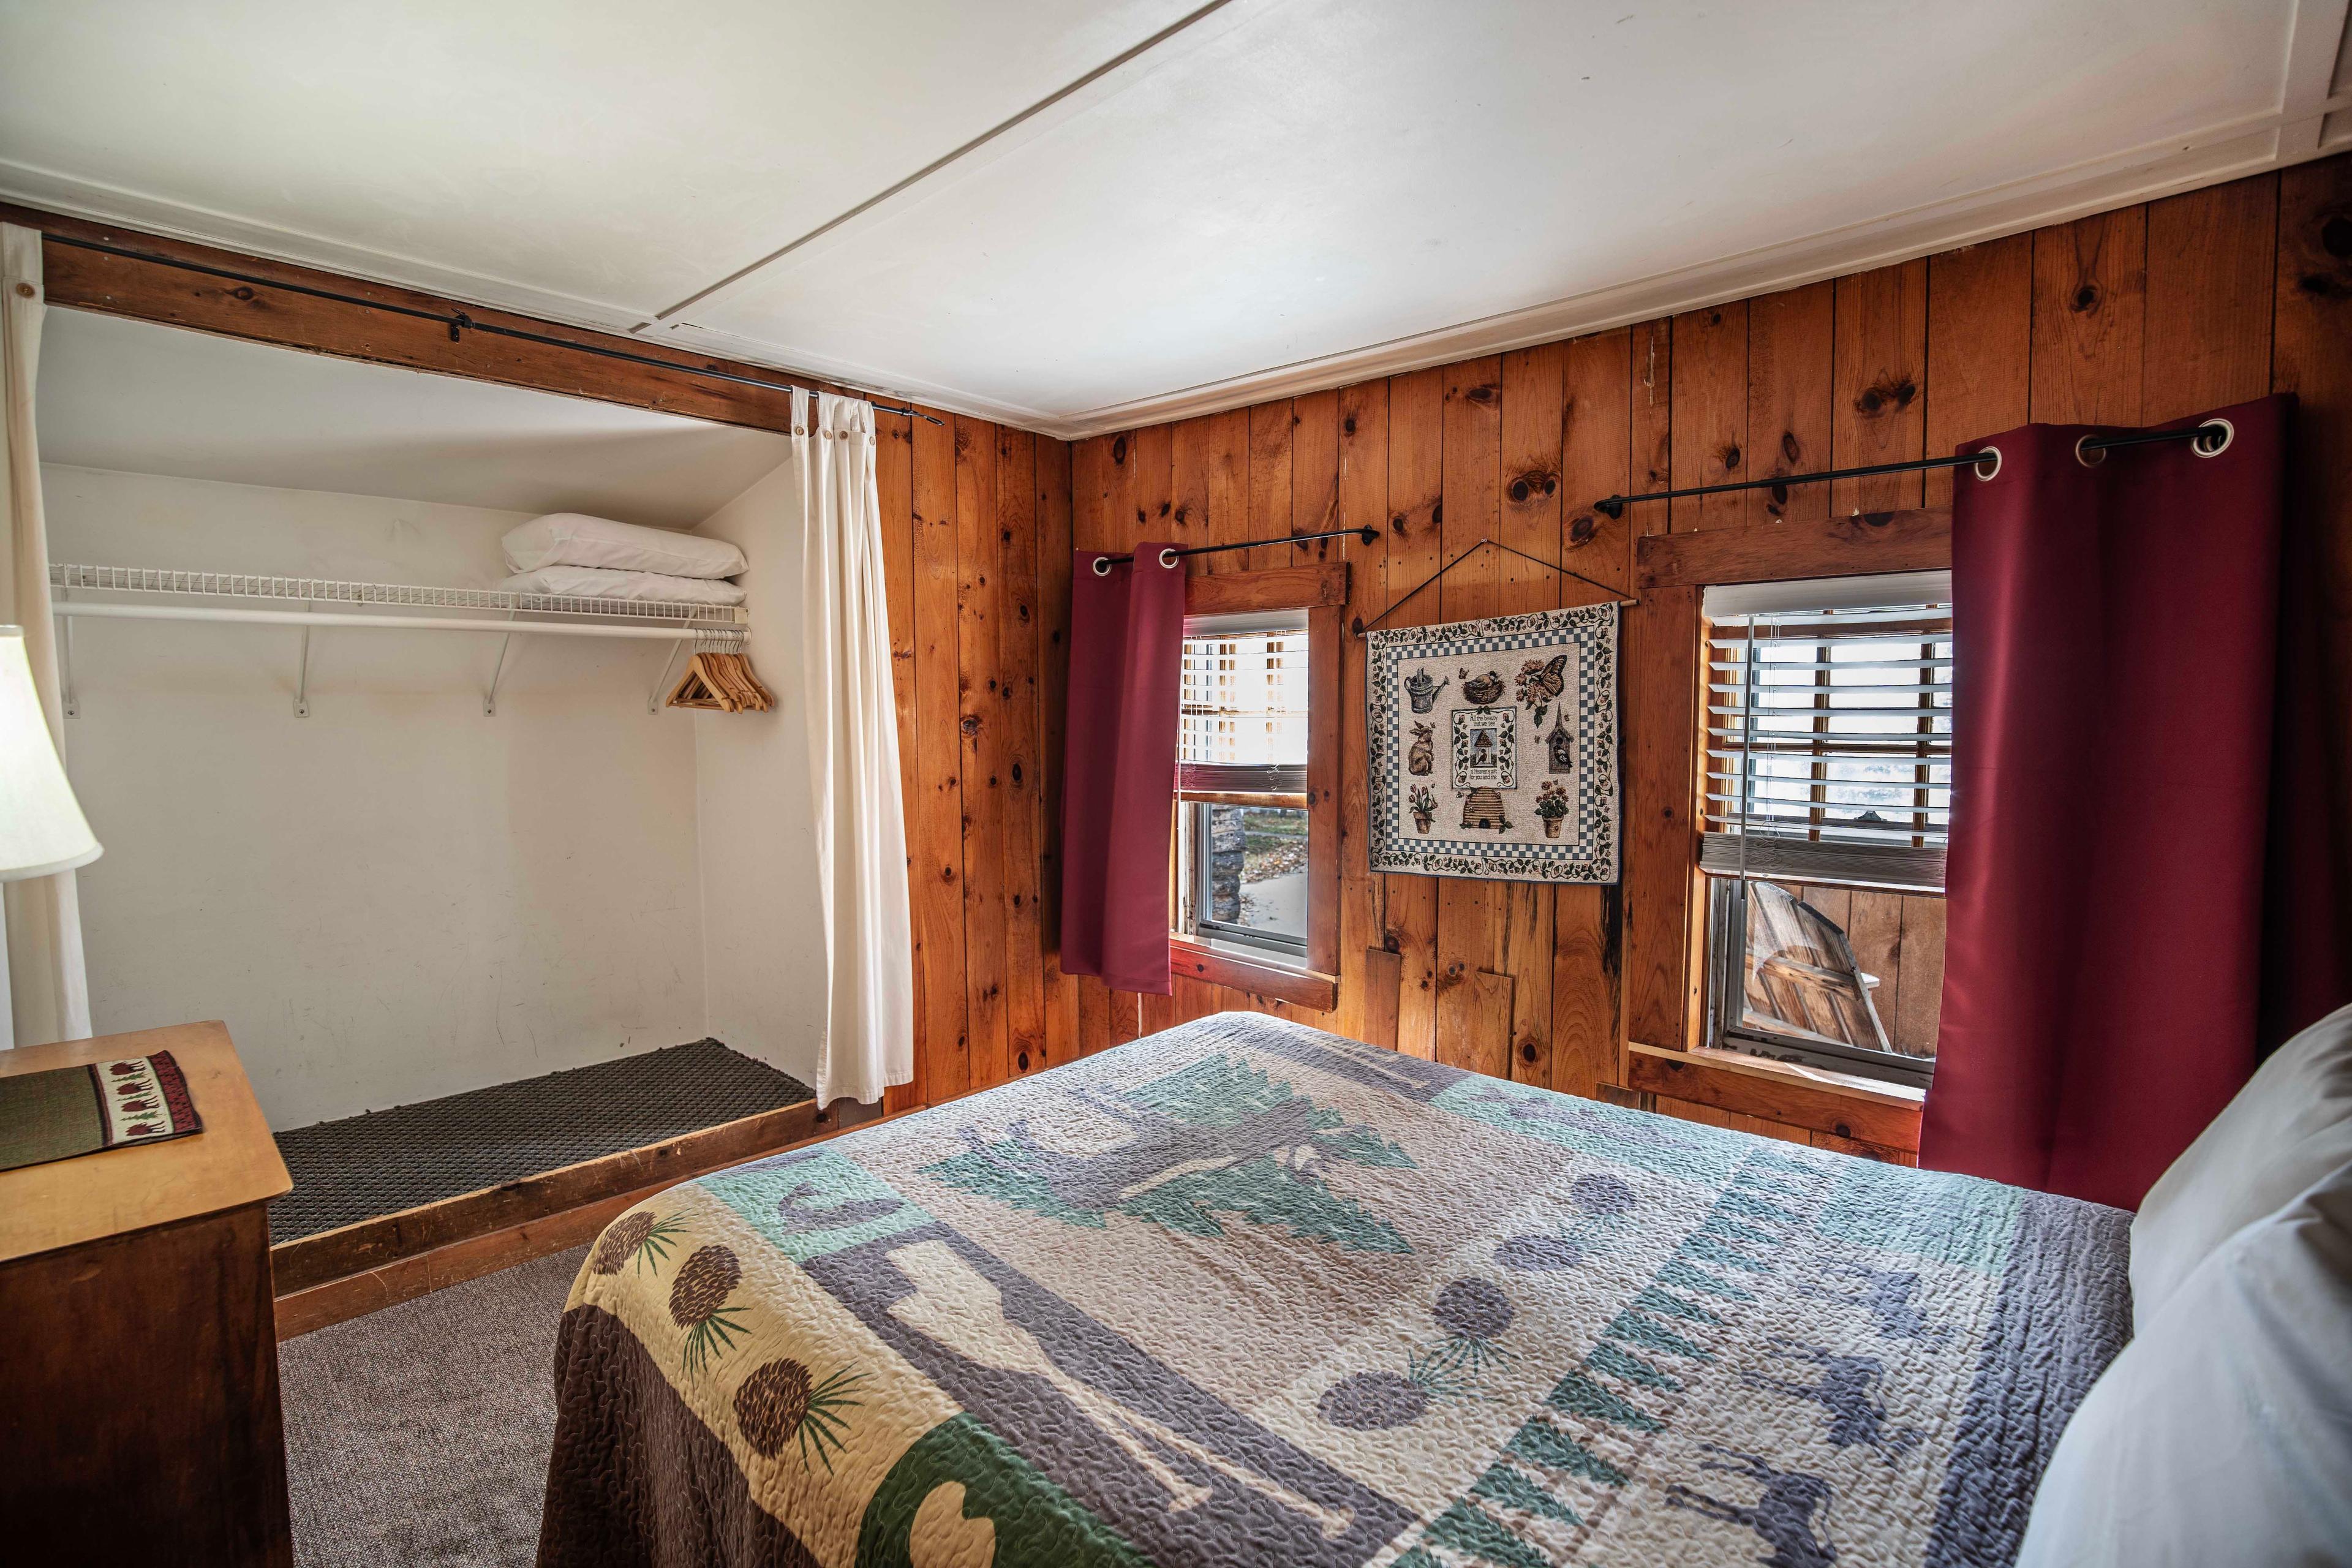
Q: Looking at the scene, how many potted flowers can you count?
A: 2